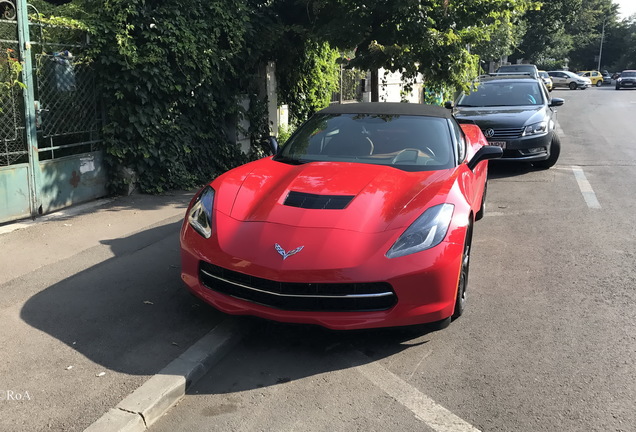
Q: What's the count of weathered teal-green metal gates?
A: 1